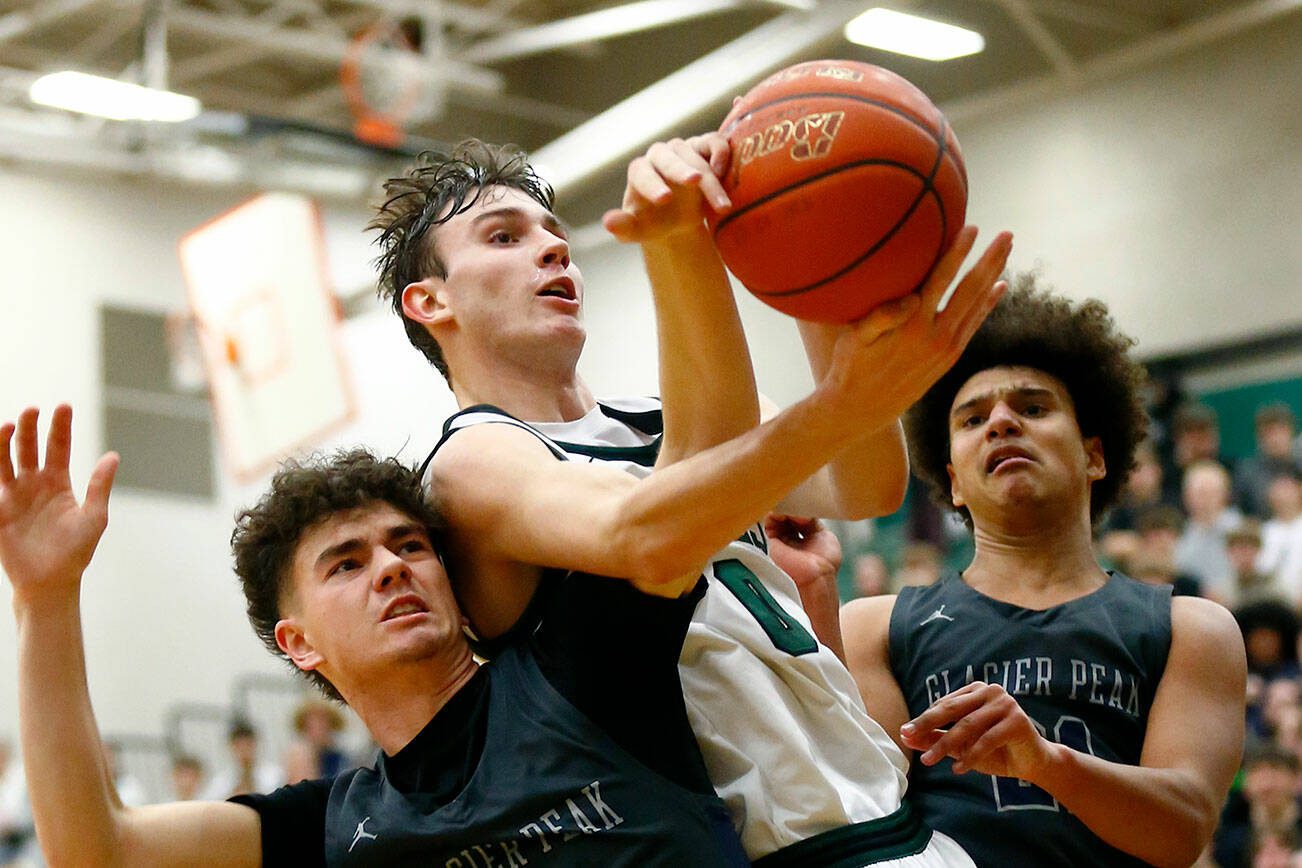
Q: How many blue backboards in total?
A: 0